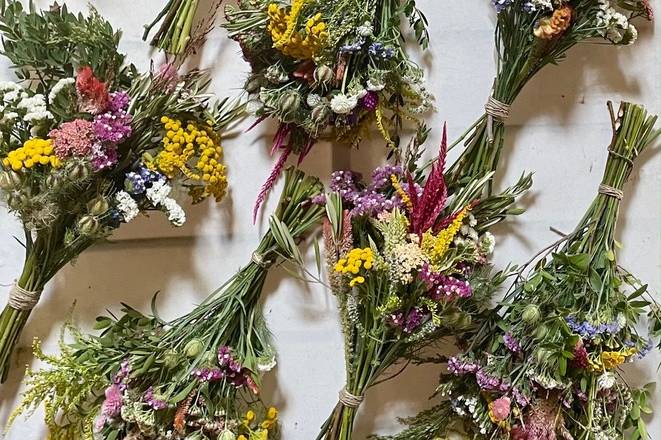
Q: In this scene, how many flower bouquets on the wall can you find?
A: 7